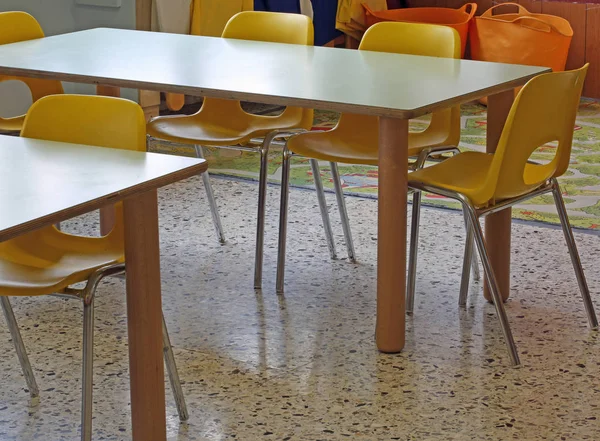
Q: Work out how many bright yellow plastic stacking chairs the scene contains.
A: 5